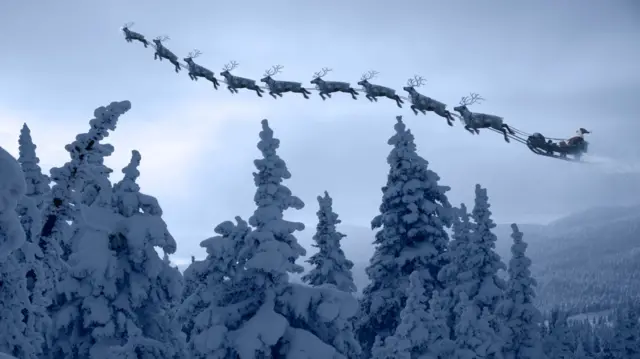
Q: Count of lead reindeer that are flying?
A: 1